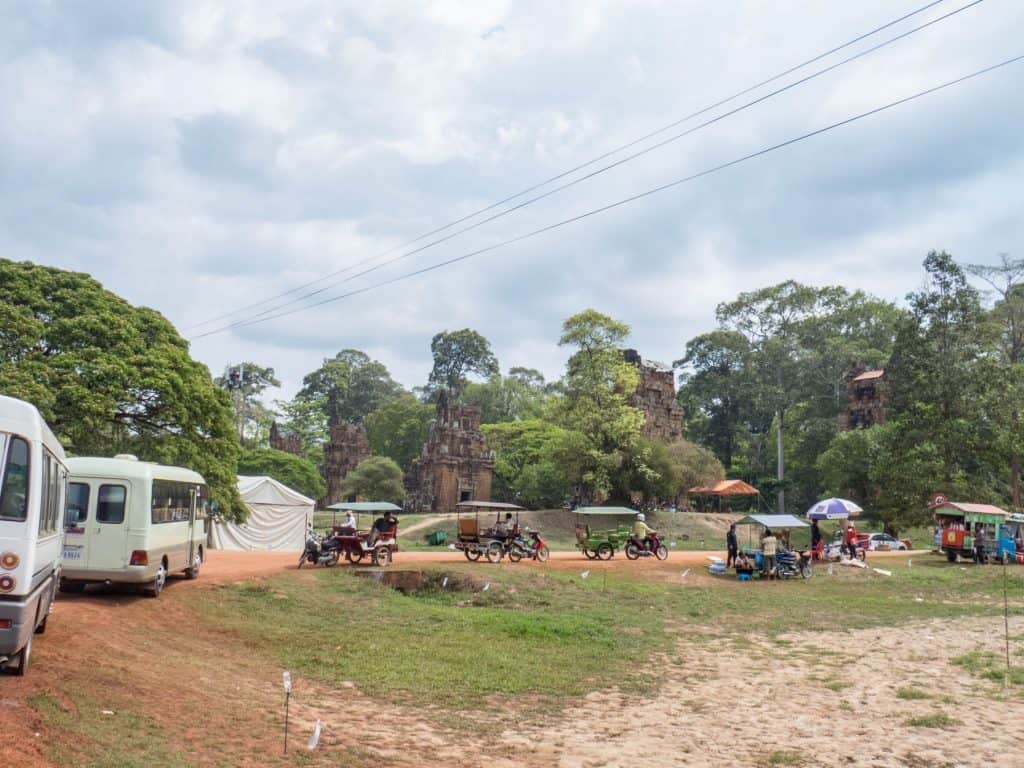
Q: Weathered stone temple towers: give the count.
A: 5